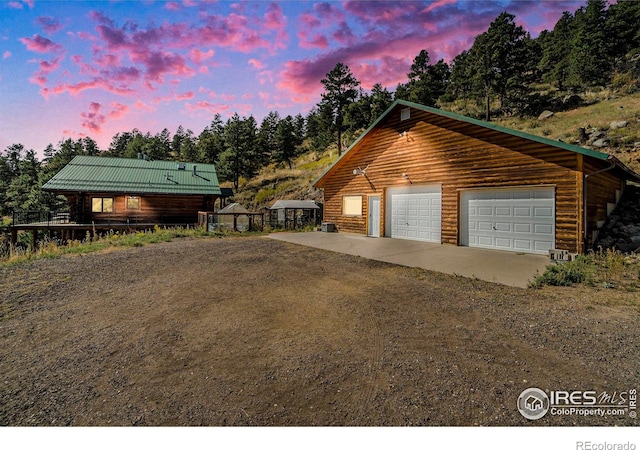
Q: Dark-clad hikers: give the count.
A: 0